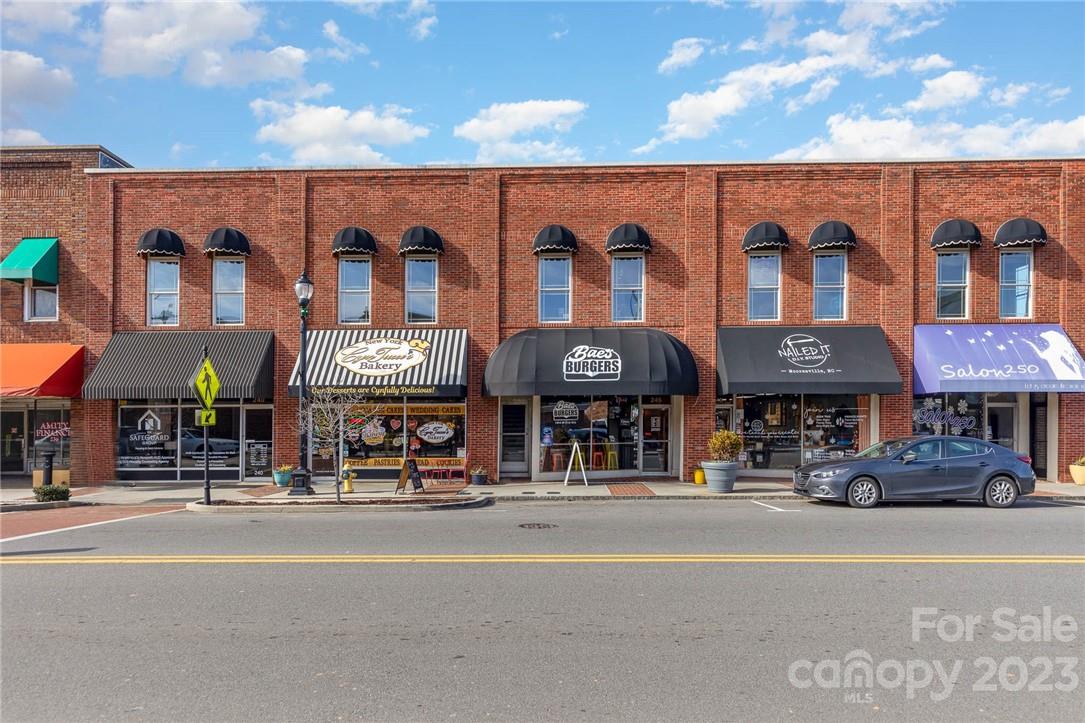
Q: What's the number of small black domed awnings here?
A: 10